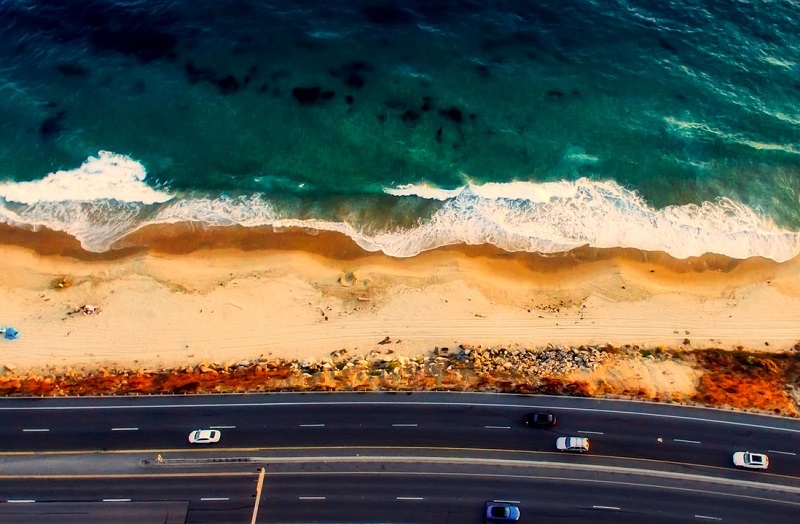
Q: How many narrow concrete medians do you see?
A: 1